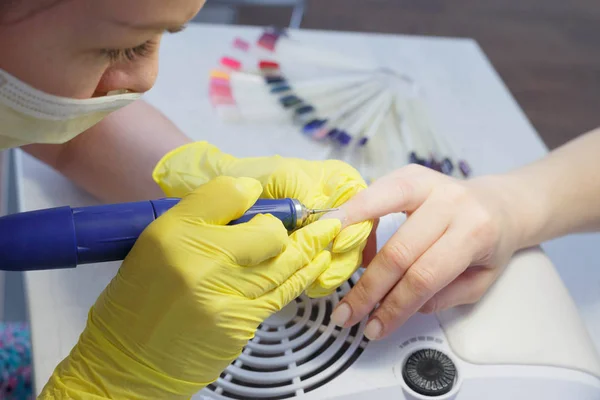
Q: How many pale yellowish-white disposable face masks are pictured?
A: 1